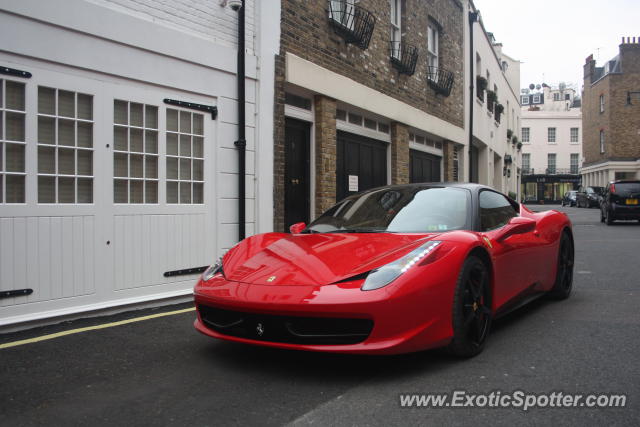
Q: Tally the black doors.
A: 3